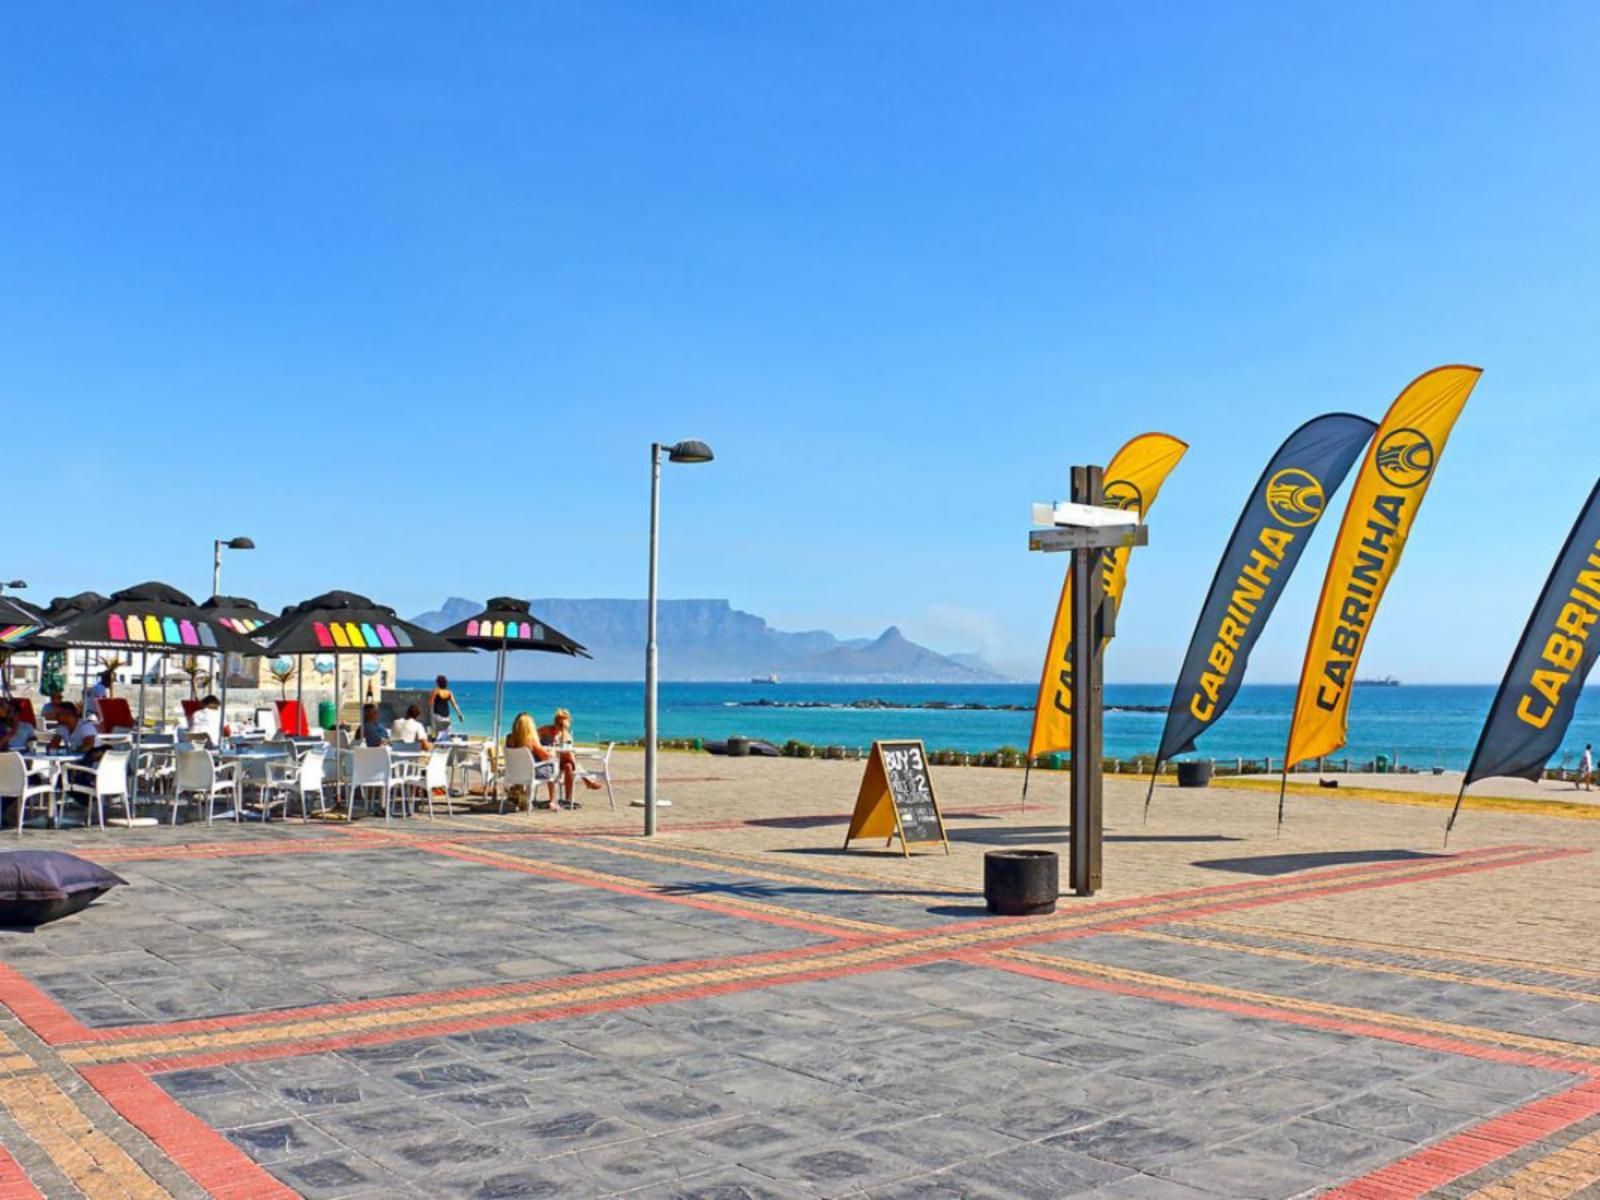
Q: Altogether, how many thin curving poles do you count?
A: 4